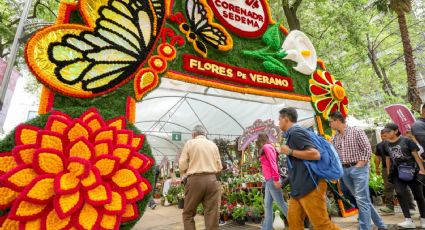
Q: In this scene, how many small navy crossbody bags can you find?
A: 1